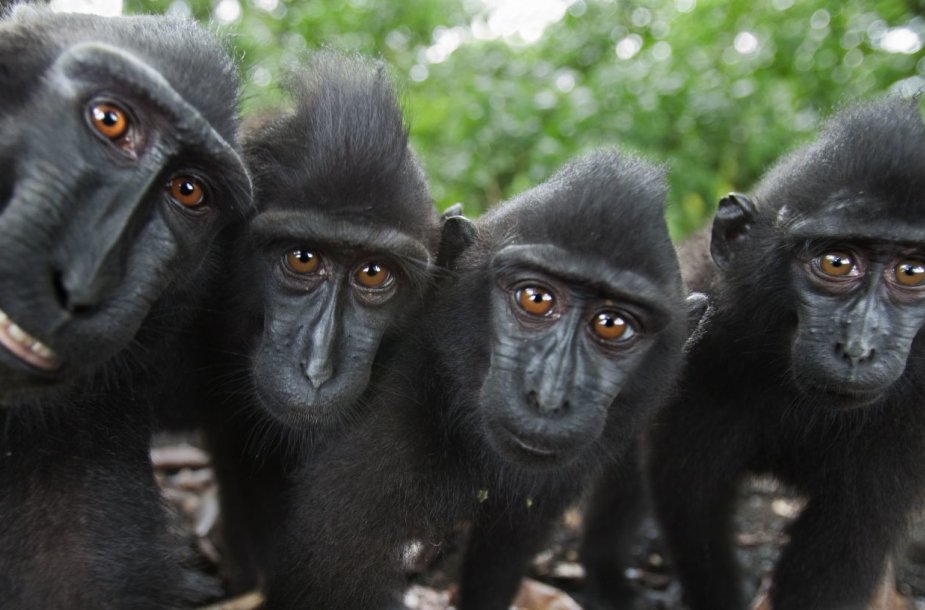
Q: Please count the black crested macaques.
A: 4